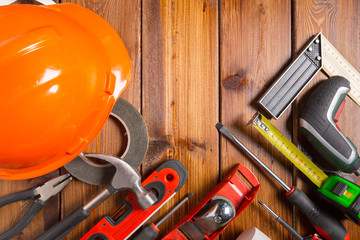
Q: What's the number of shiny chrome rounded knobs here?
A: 1